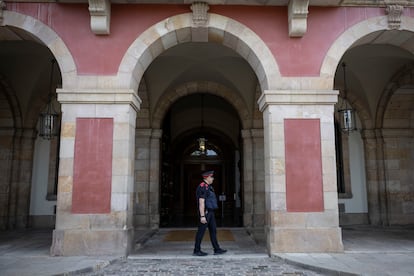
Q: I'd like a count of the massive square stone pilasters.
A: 2